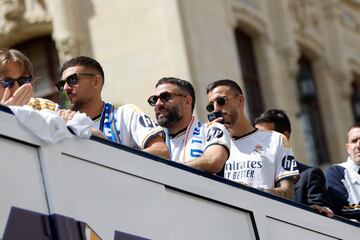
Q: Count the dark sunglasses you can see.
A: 4